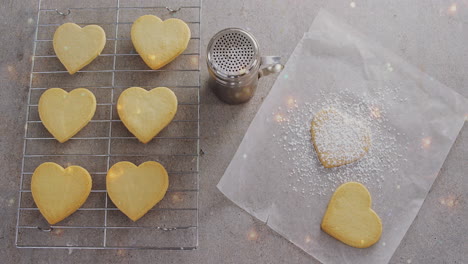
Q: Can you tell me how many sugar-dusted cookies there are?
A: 1